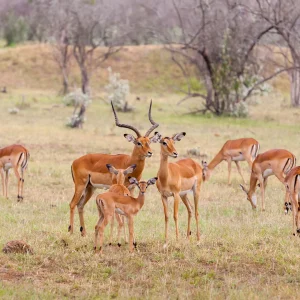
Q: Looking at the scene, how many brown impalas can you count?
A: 8